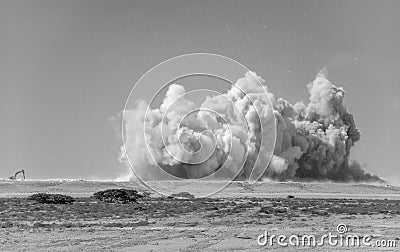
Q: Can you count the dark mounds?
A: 2